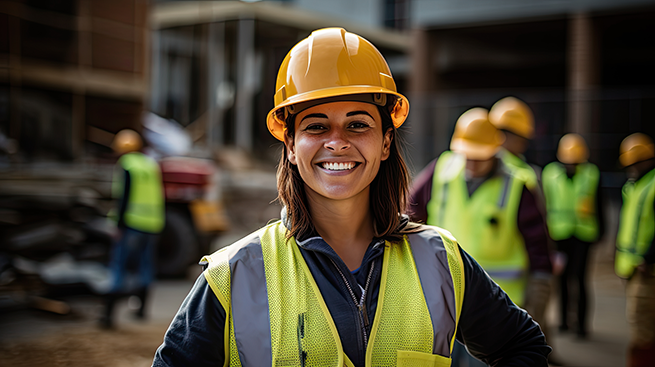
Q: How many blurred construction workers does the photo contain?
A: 5